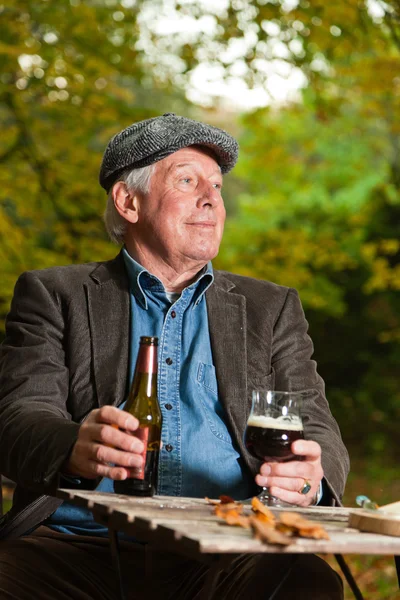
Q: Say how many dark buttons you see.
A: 4